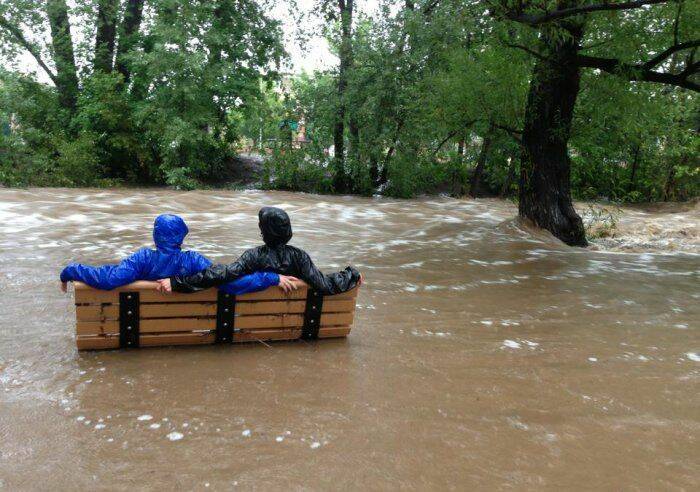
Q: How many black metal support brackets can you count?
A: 3